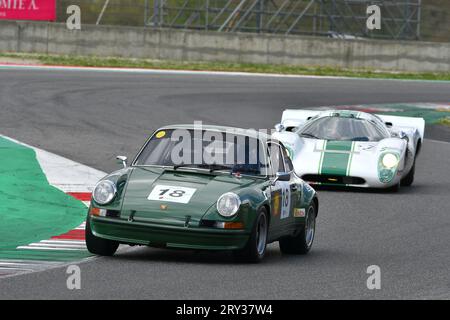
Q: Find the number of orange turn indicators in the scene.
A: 2